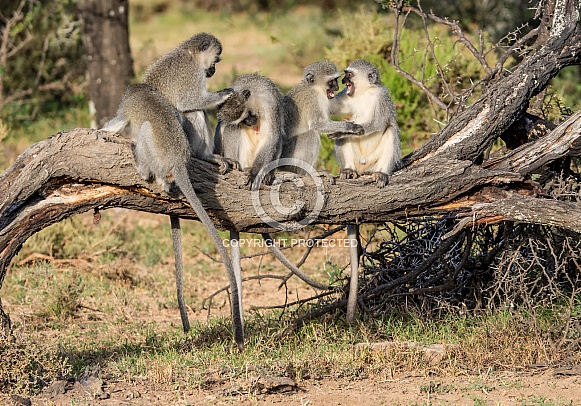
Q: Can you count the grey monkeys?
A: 5